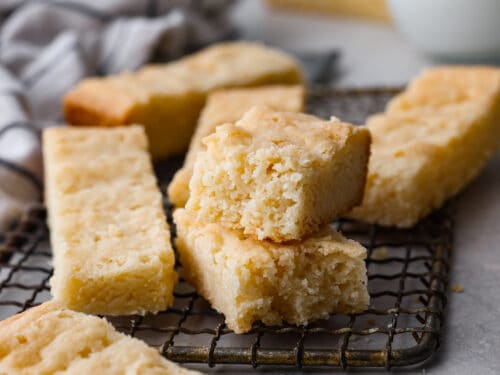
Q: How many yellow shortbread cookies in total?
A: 7